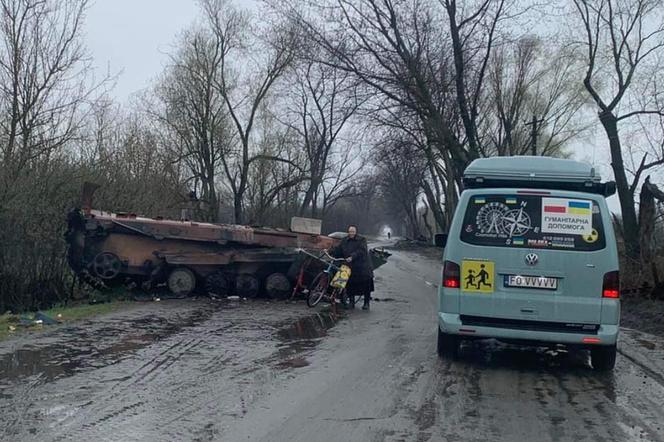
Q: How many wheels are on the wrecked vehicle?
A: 5